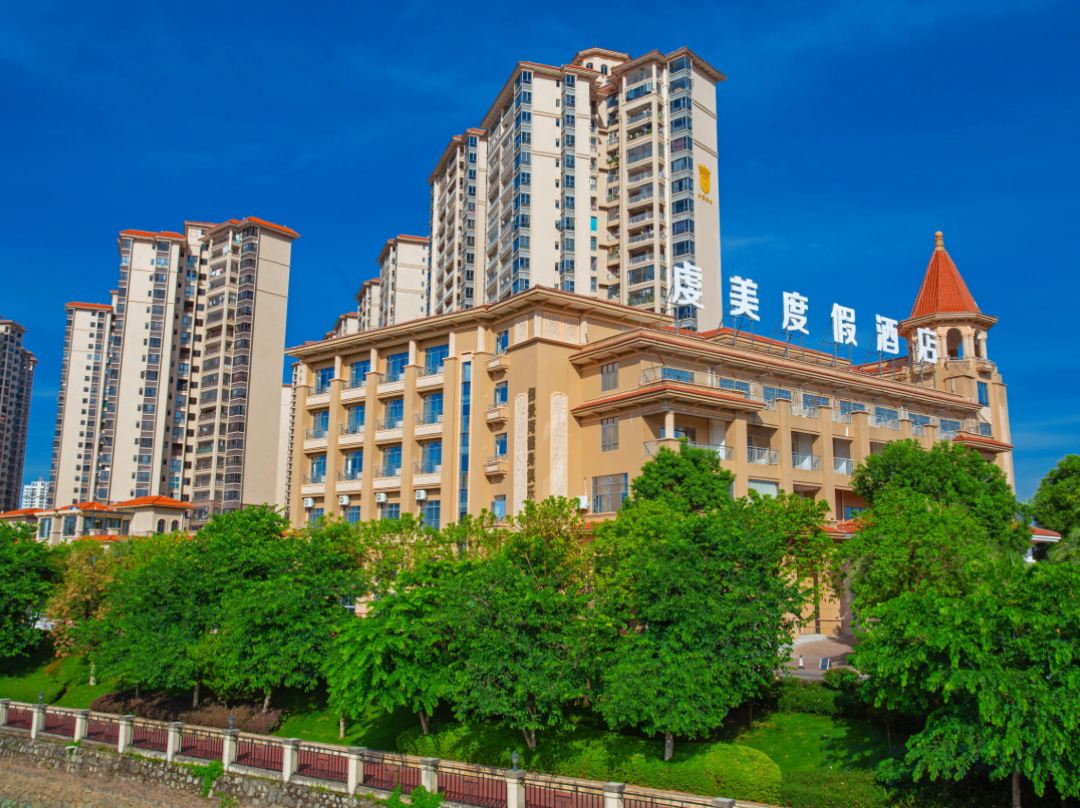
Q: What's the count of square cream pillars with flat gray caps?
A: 12